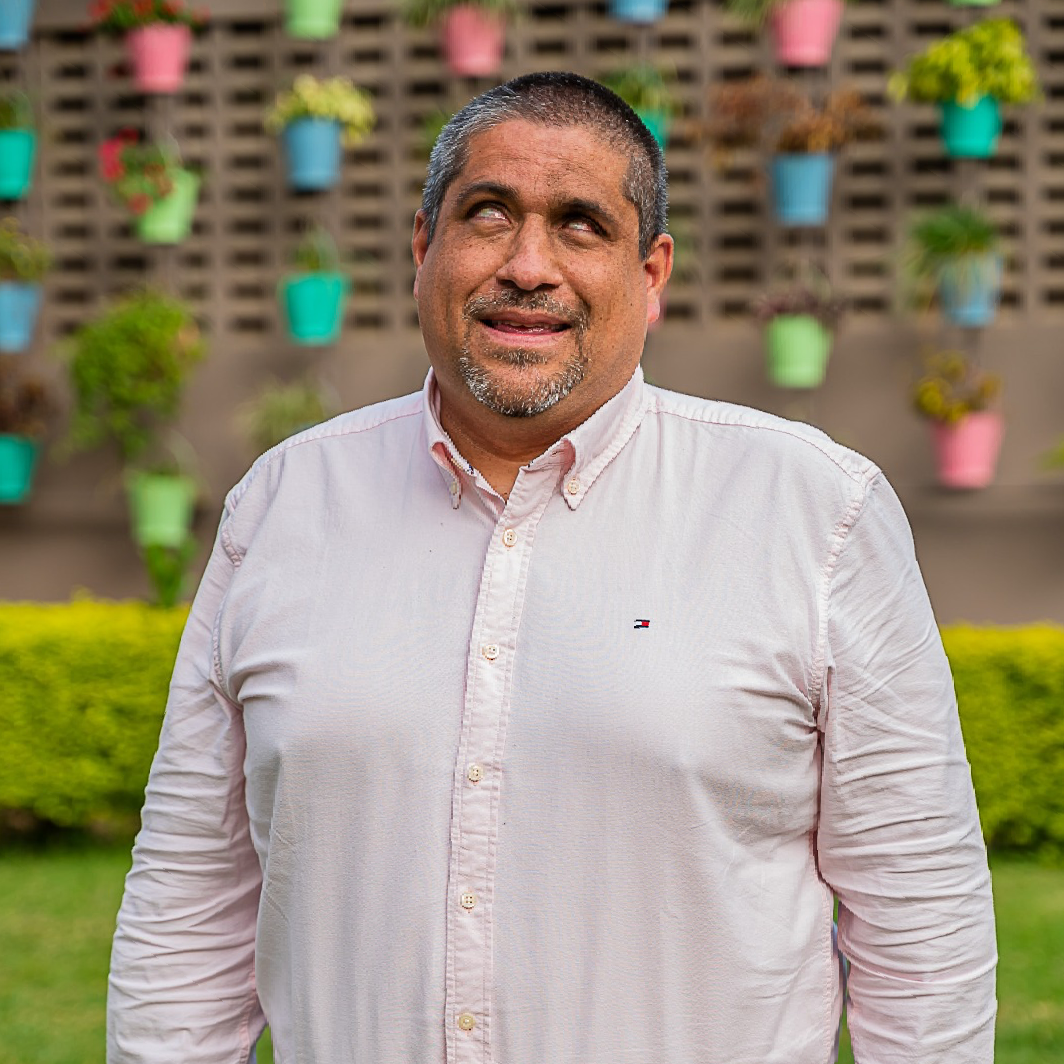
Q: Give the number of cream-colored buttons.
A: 7